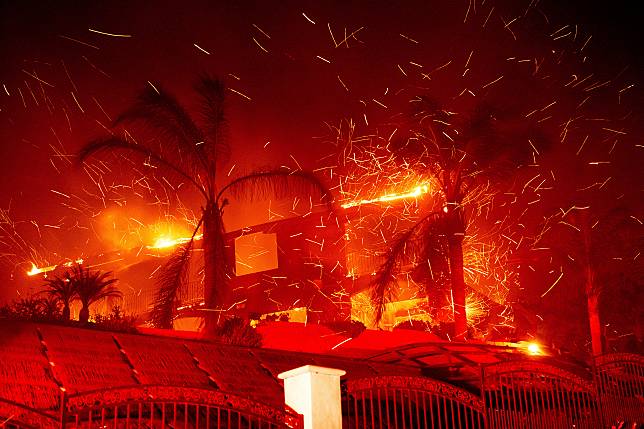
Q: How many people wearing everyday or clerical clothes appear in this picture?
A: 0